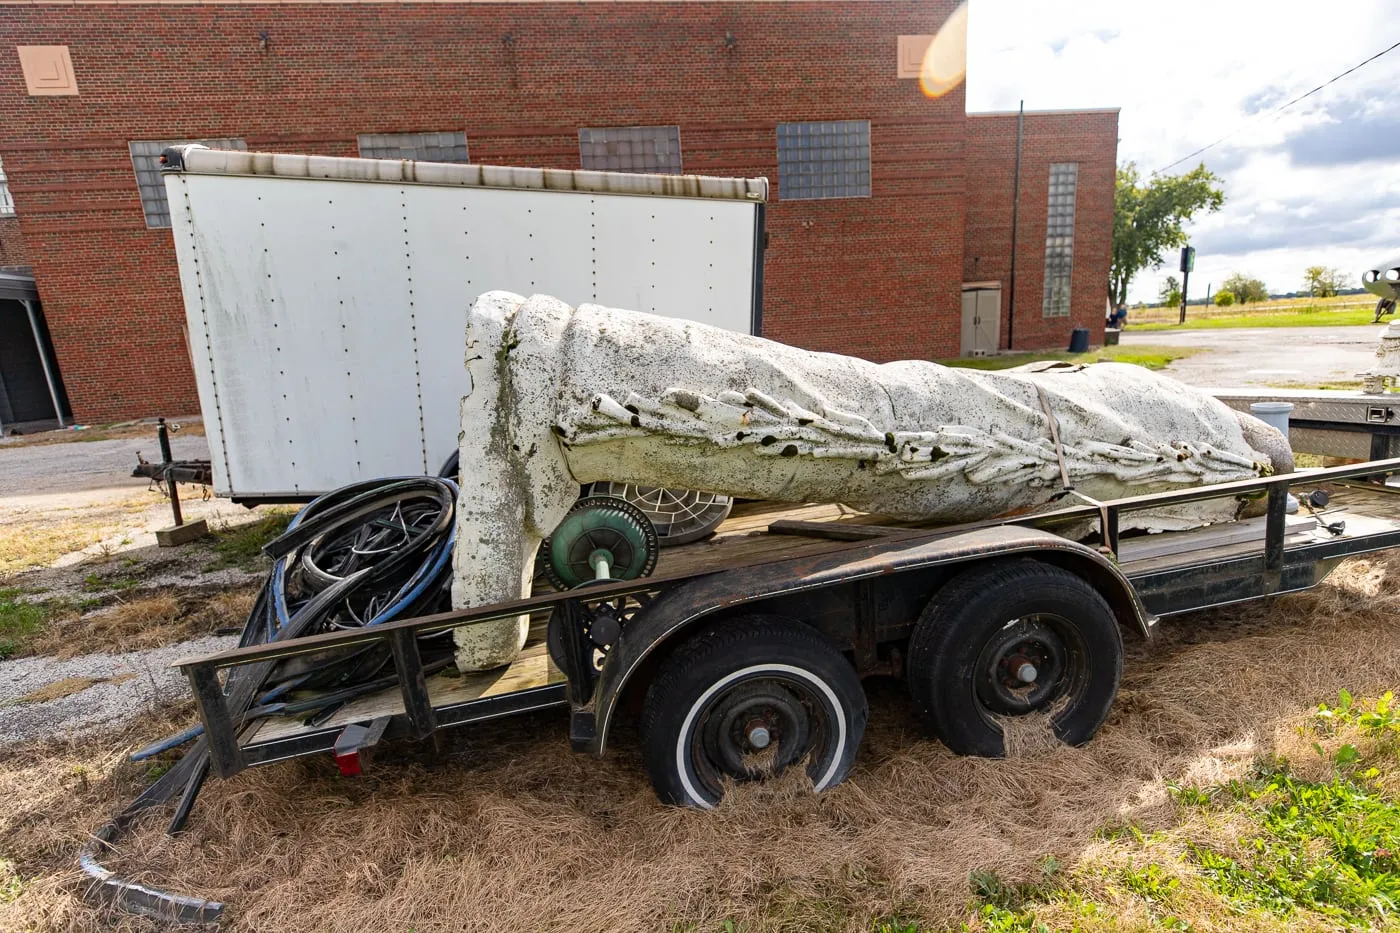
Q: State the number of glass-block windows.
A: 5